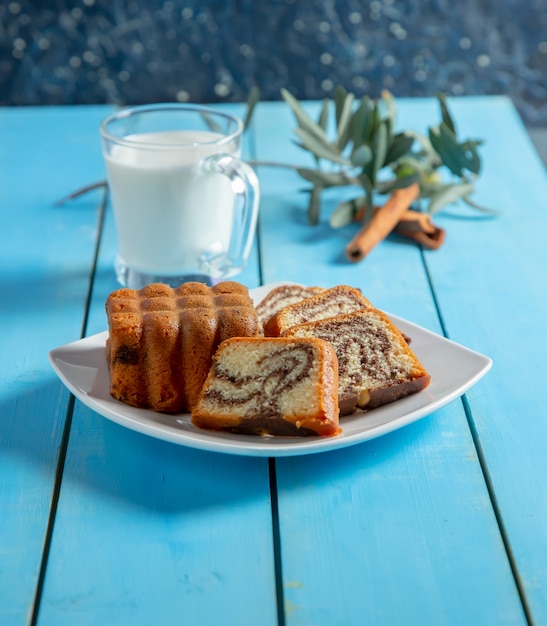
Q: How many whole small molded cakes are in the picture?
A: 1